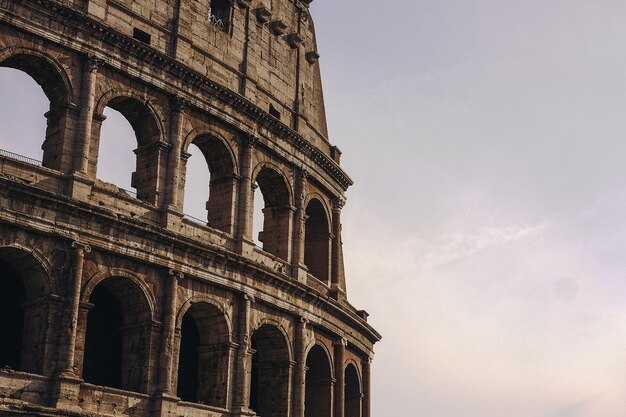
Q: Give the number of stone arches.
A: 11